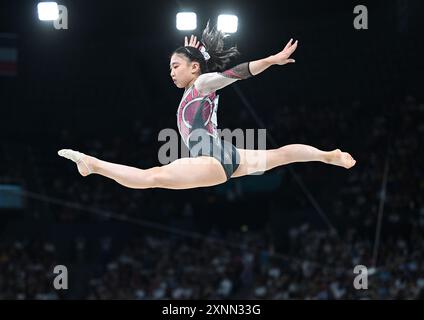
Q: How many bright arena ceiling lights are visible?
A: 3